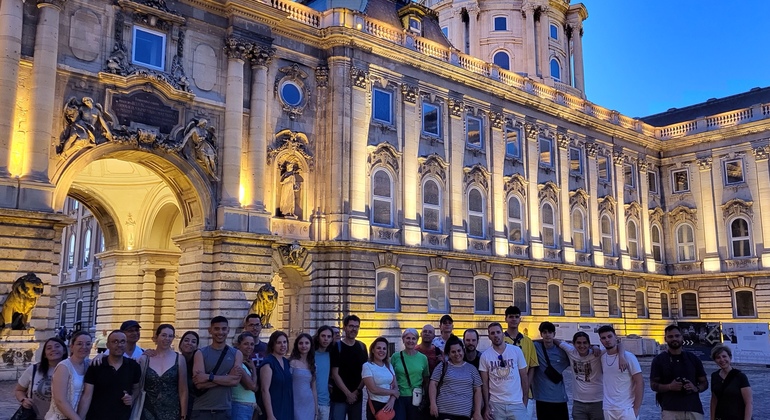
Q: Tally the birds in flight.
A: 0